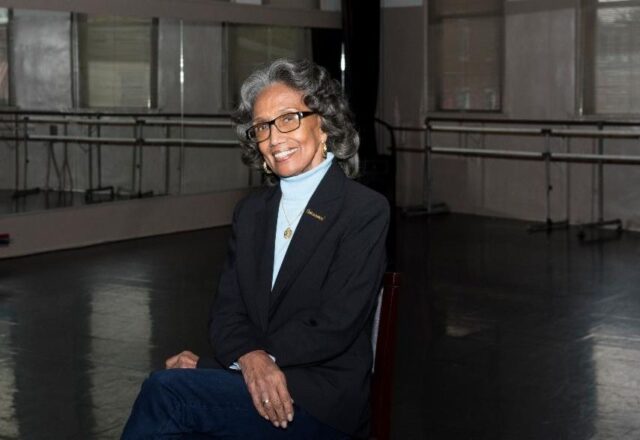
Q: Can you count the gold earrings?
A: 2